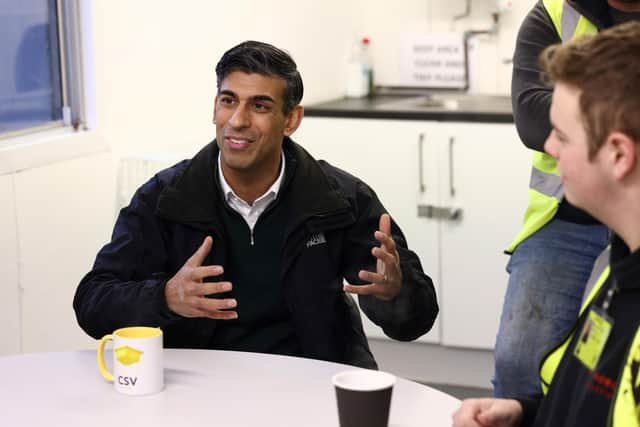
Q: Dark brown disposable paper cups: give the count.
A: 1